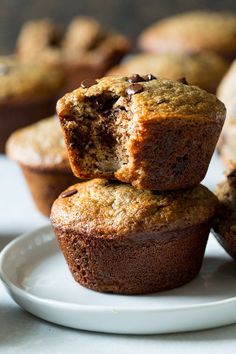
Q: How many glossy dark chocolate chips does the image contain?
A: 6